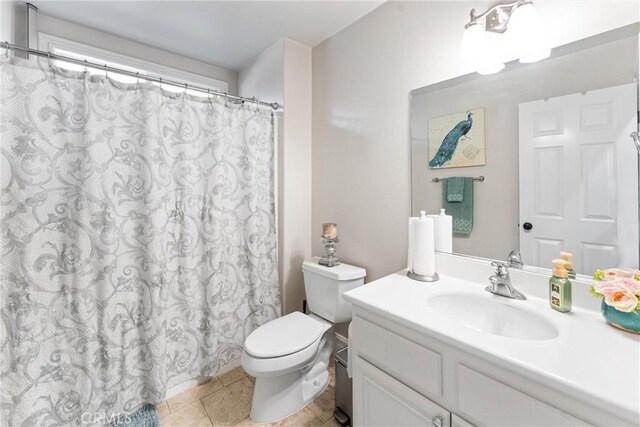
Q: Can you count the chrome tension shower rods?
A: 1